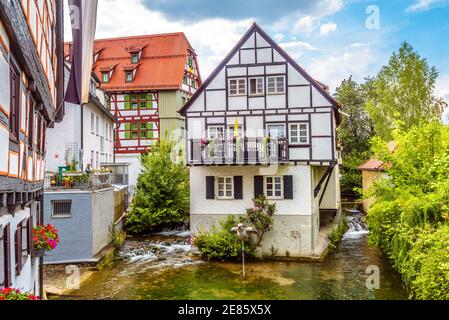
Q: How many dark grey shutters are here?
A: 4